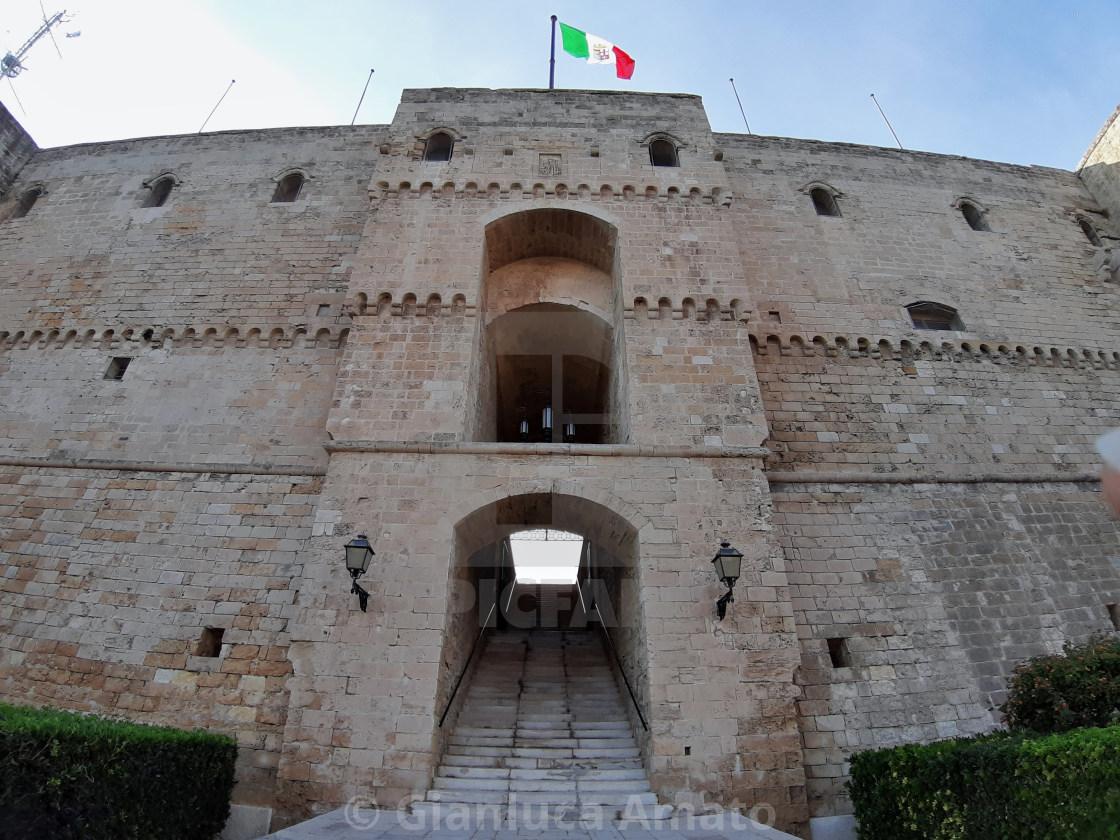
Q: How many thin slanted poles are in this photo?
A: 4